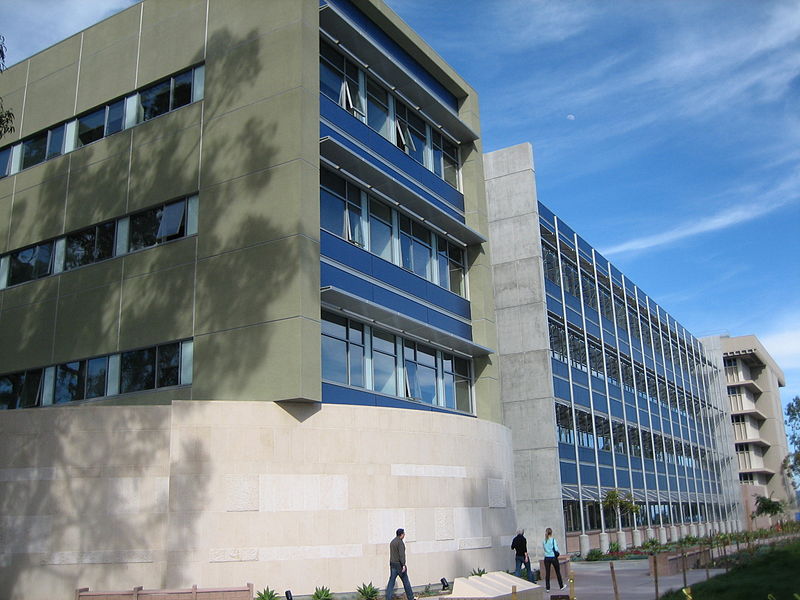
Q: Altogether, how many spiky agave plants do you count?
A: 4